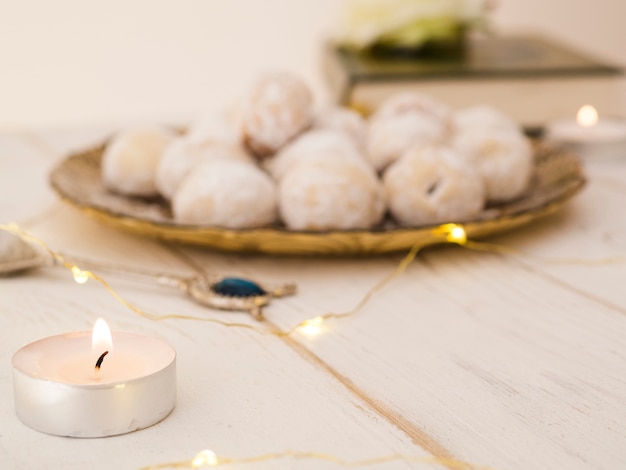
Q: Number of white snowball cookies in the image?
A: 13